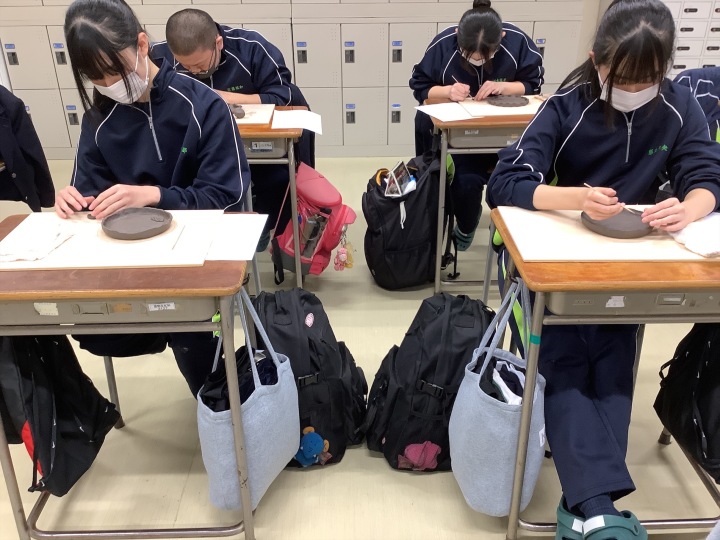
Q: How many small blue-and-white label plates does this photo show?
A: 10